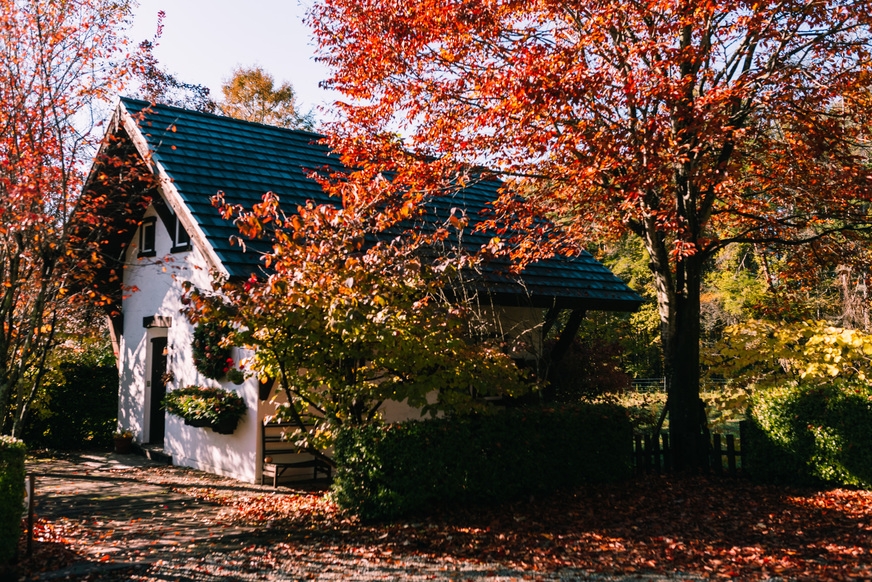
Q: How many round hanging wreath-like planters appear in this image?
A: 1